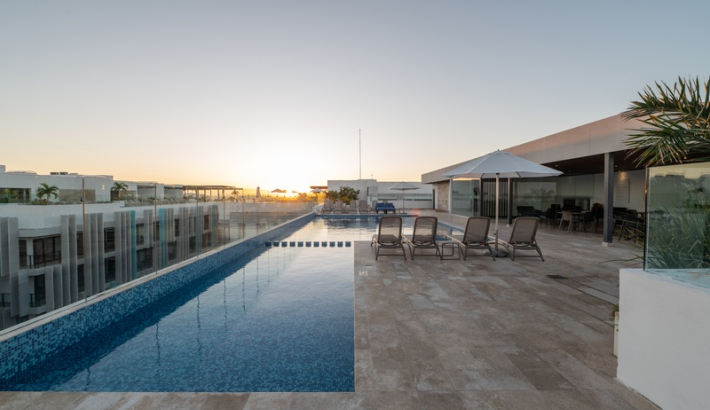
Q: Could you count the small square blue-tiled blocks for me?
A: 11